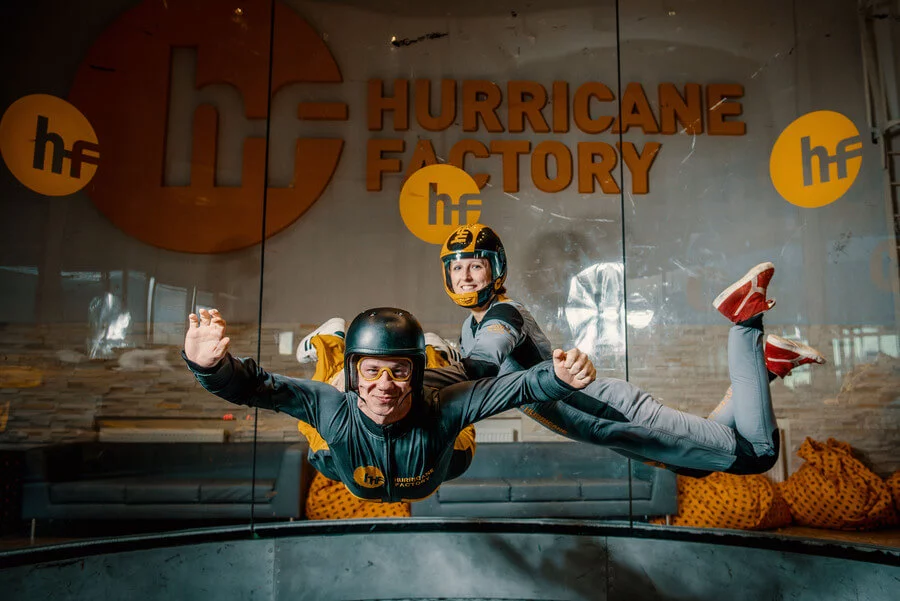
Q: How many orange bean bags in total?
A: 4